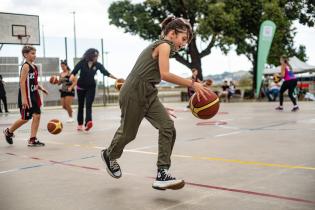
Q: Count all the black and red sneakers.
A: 2